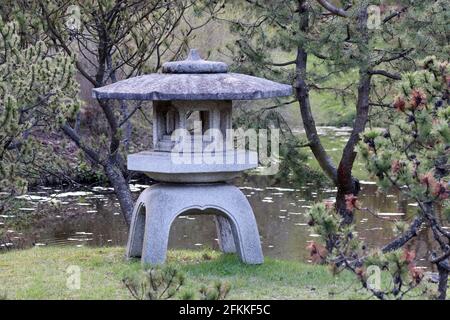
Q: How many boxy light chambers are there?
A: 1